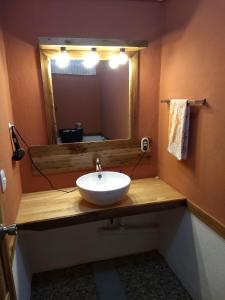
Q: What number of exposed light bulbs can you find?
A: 3